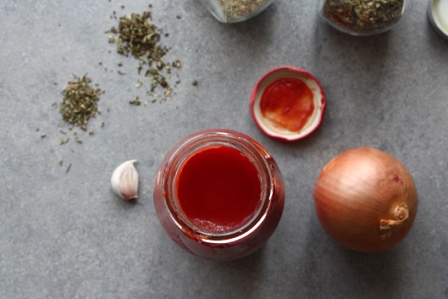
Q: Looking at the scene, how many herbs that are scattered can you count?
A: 2